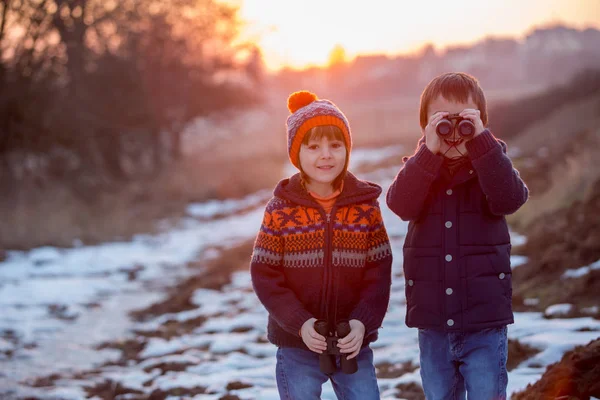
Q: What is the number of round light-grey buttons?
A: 7